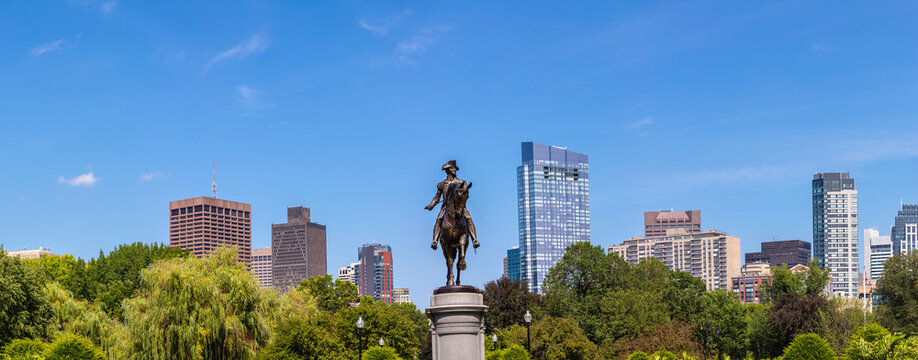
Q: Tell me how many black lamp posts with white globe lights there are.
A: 4